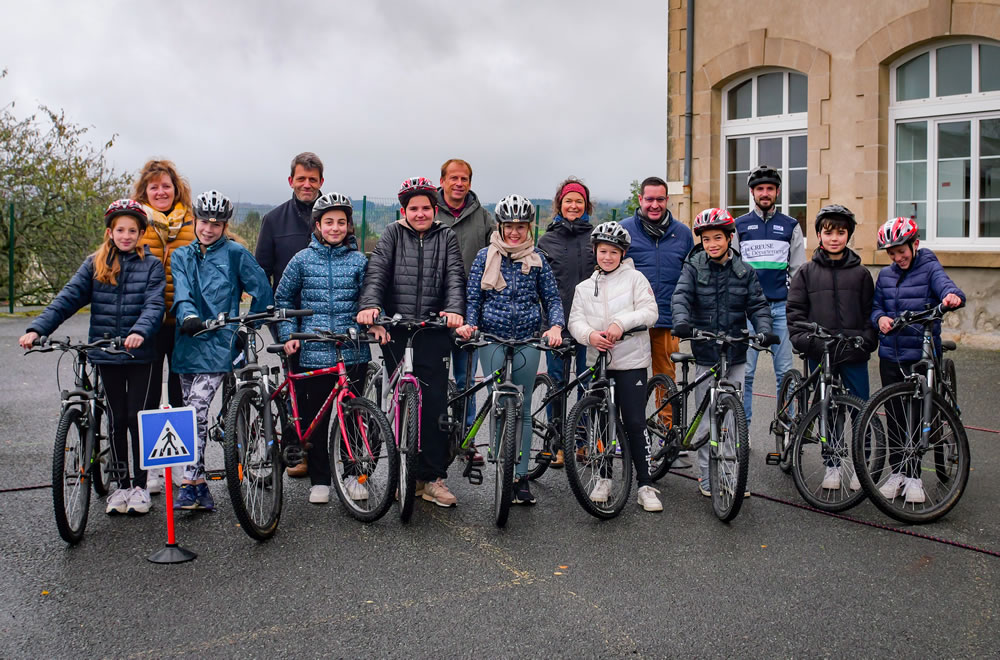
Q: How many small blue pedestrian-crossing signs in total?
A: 1